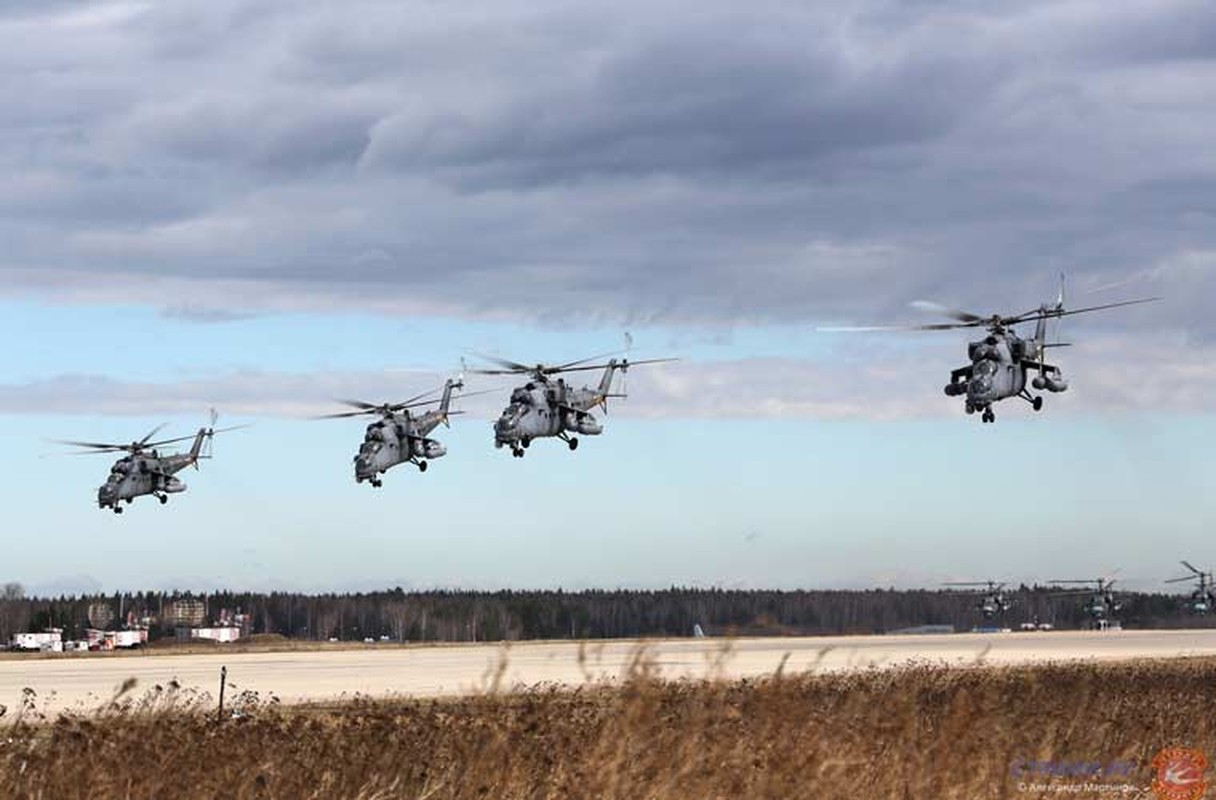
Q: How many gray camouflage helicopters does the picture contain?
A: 4